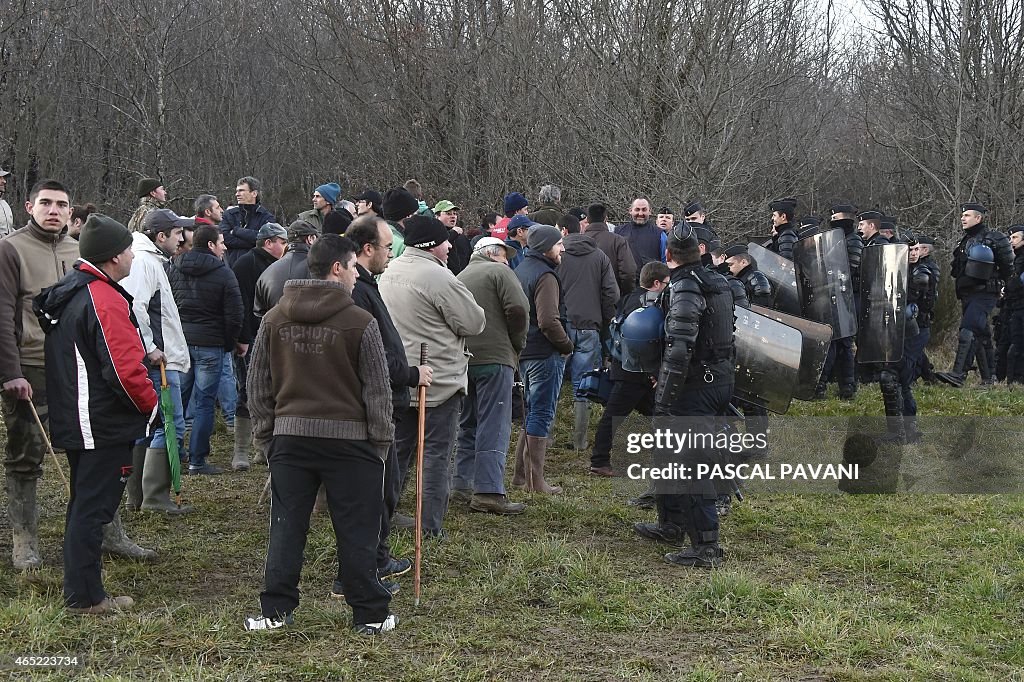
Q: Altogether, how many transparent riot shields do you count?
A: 5